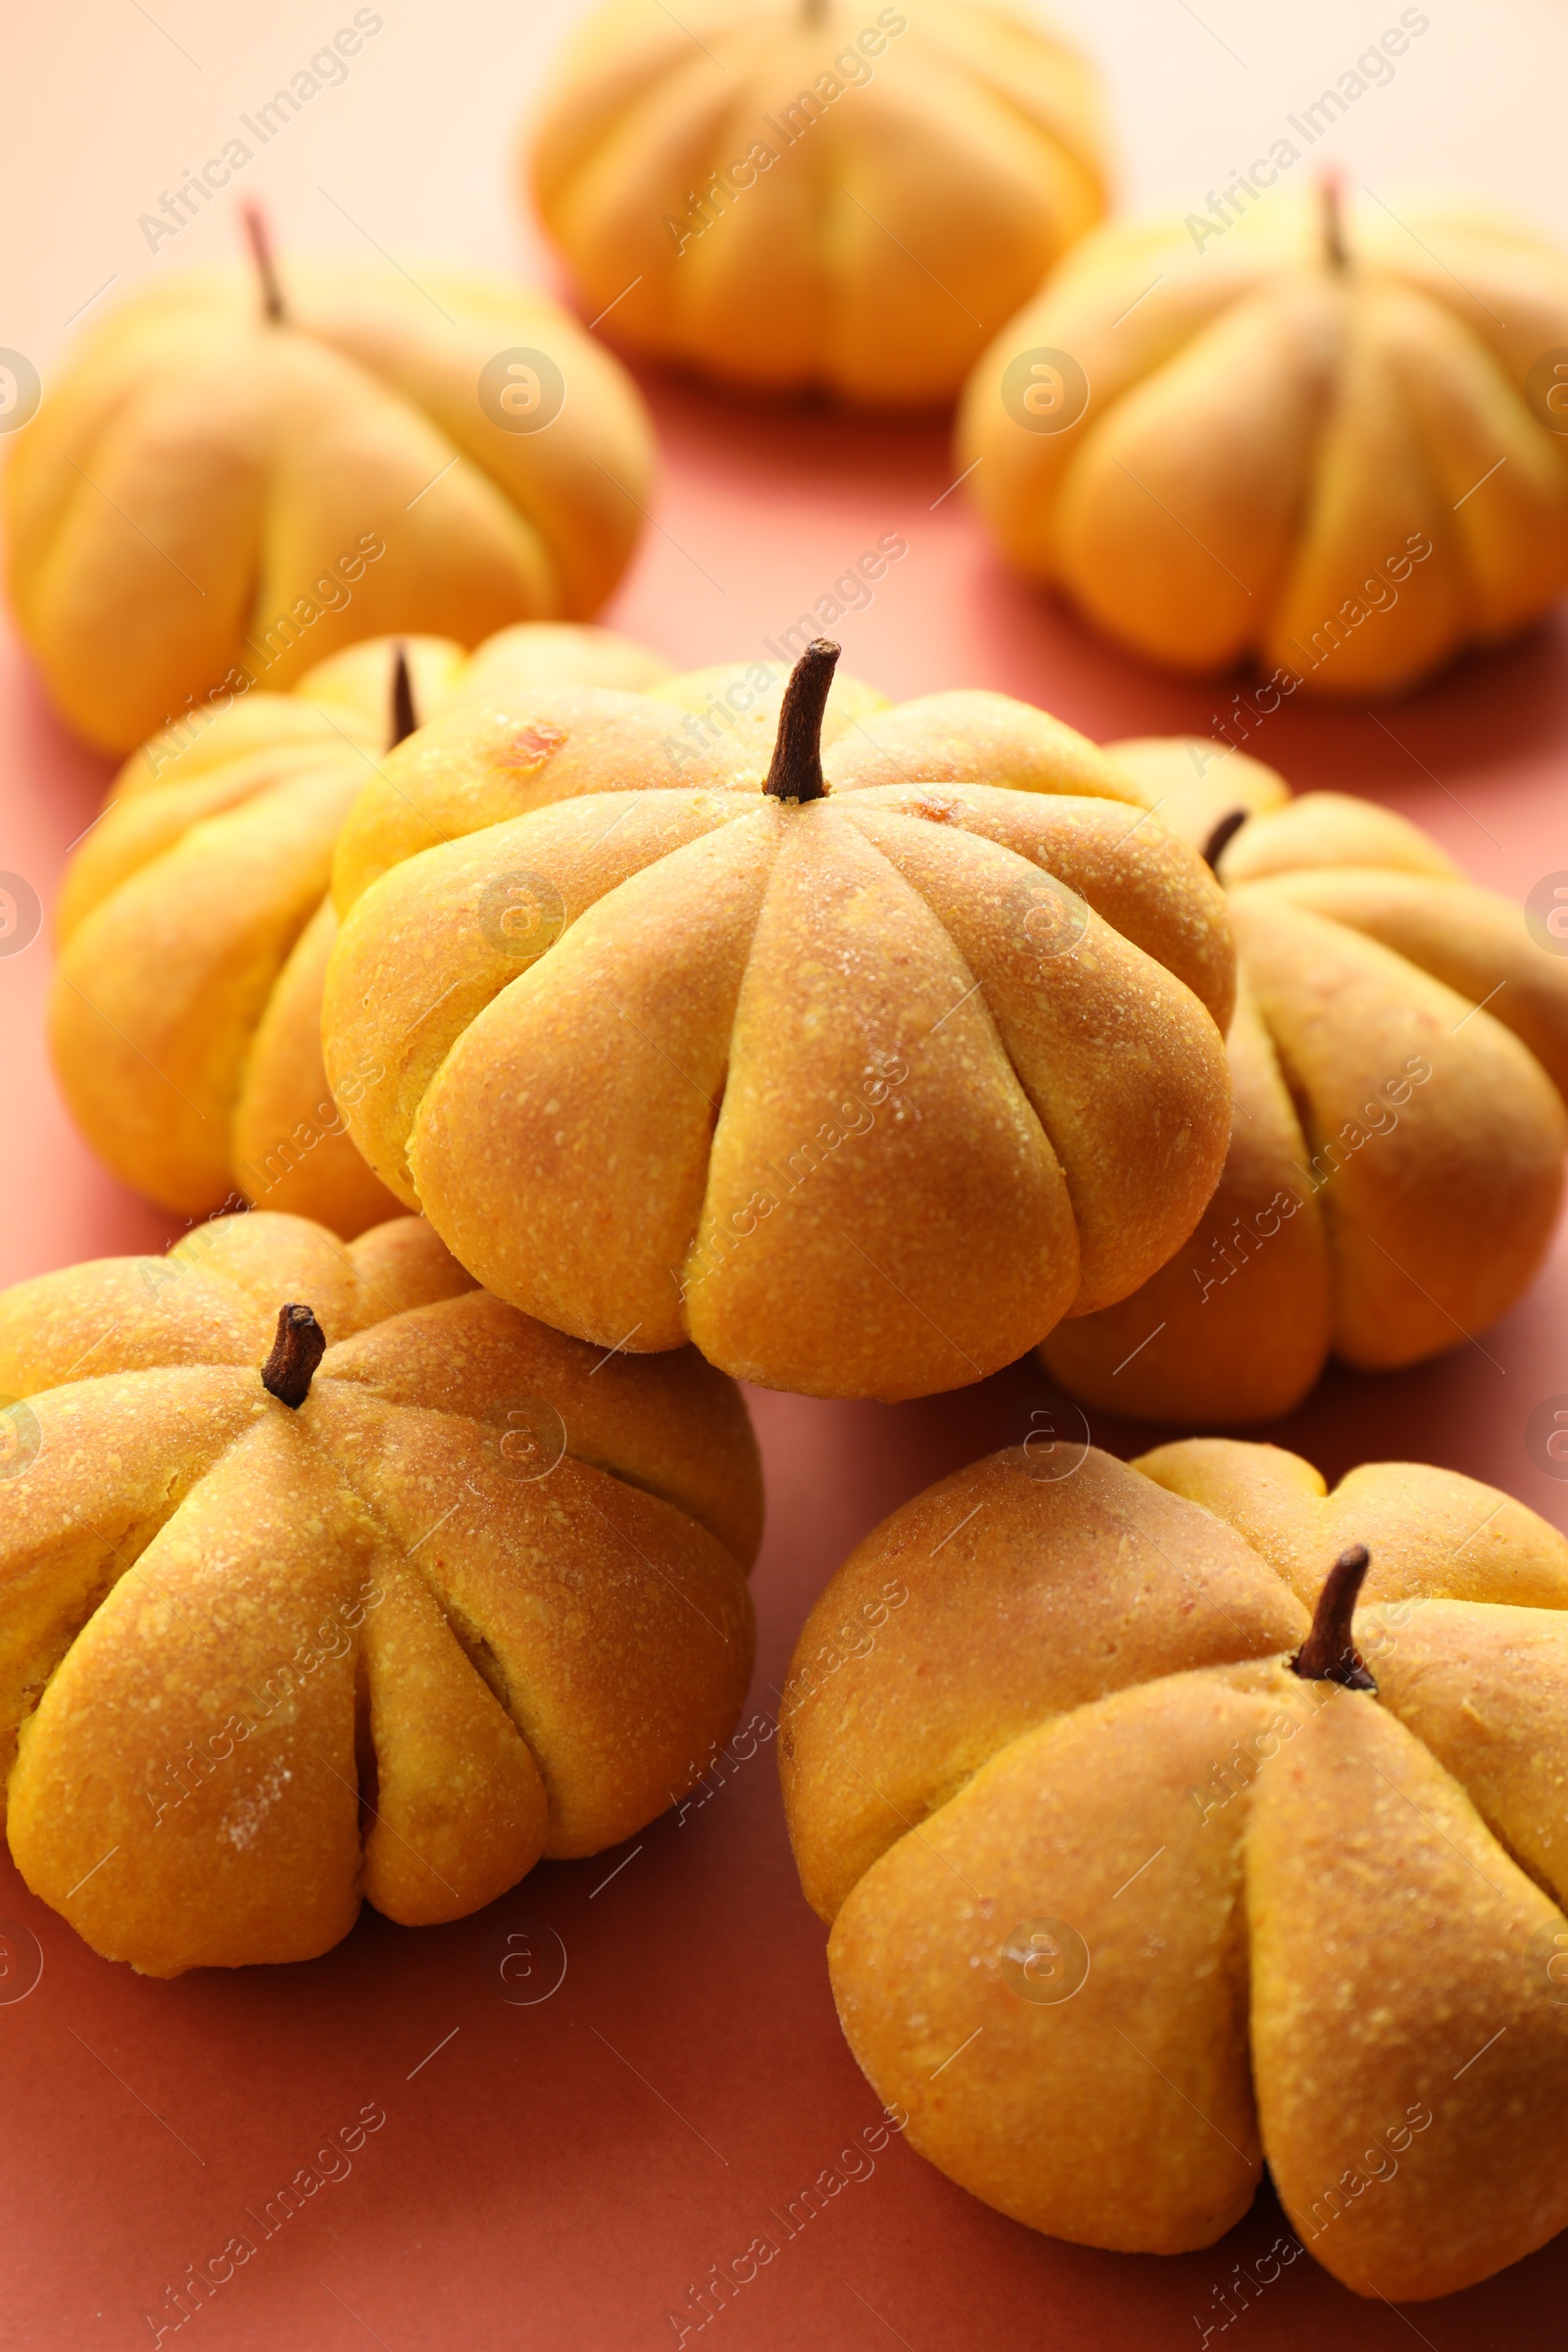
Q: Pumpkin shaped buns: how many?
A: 8